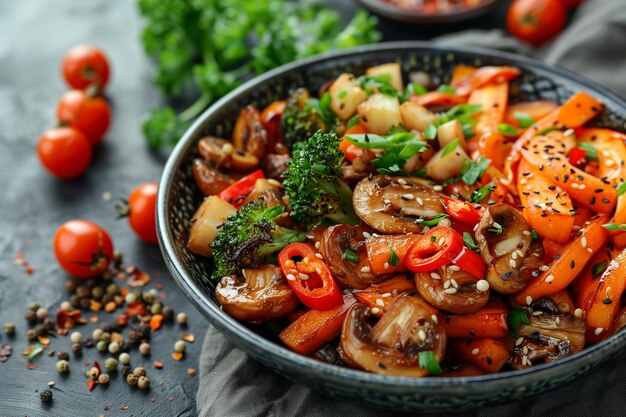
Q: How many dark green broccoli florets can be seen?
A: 3